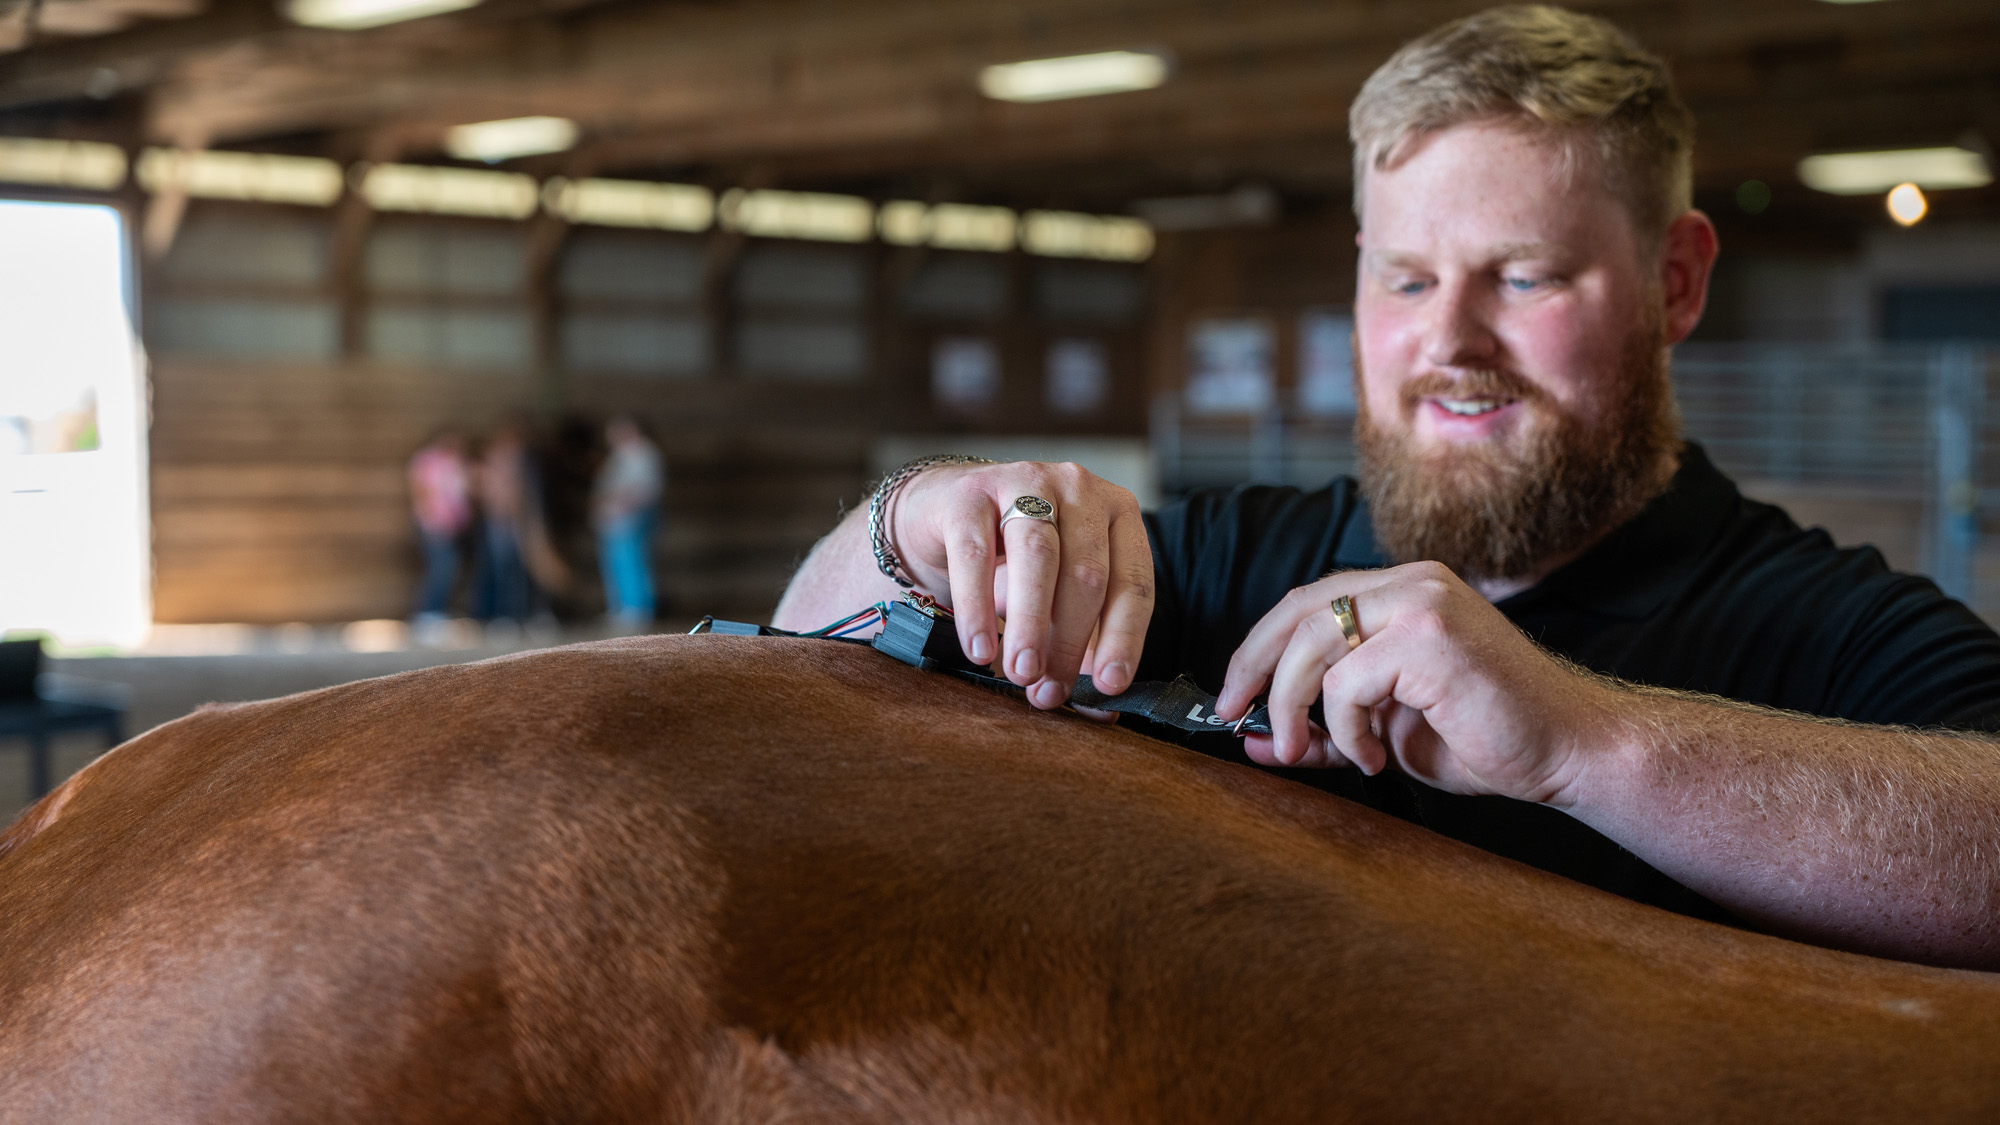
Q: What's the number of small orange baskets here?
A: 0